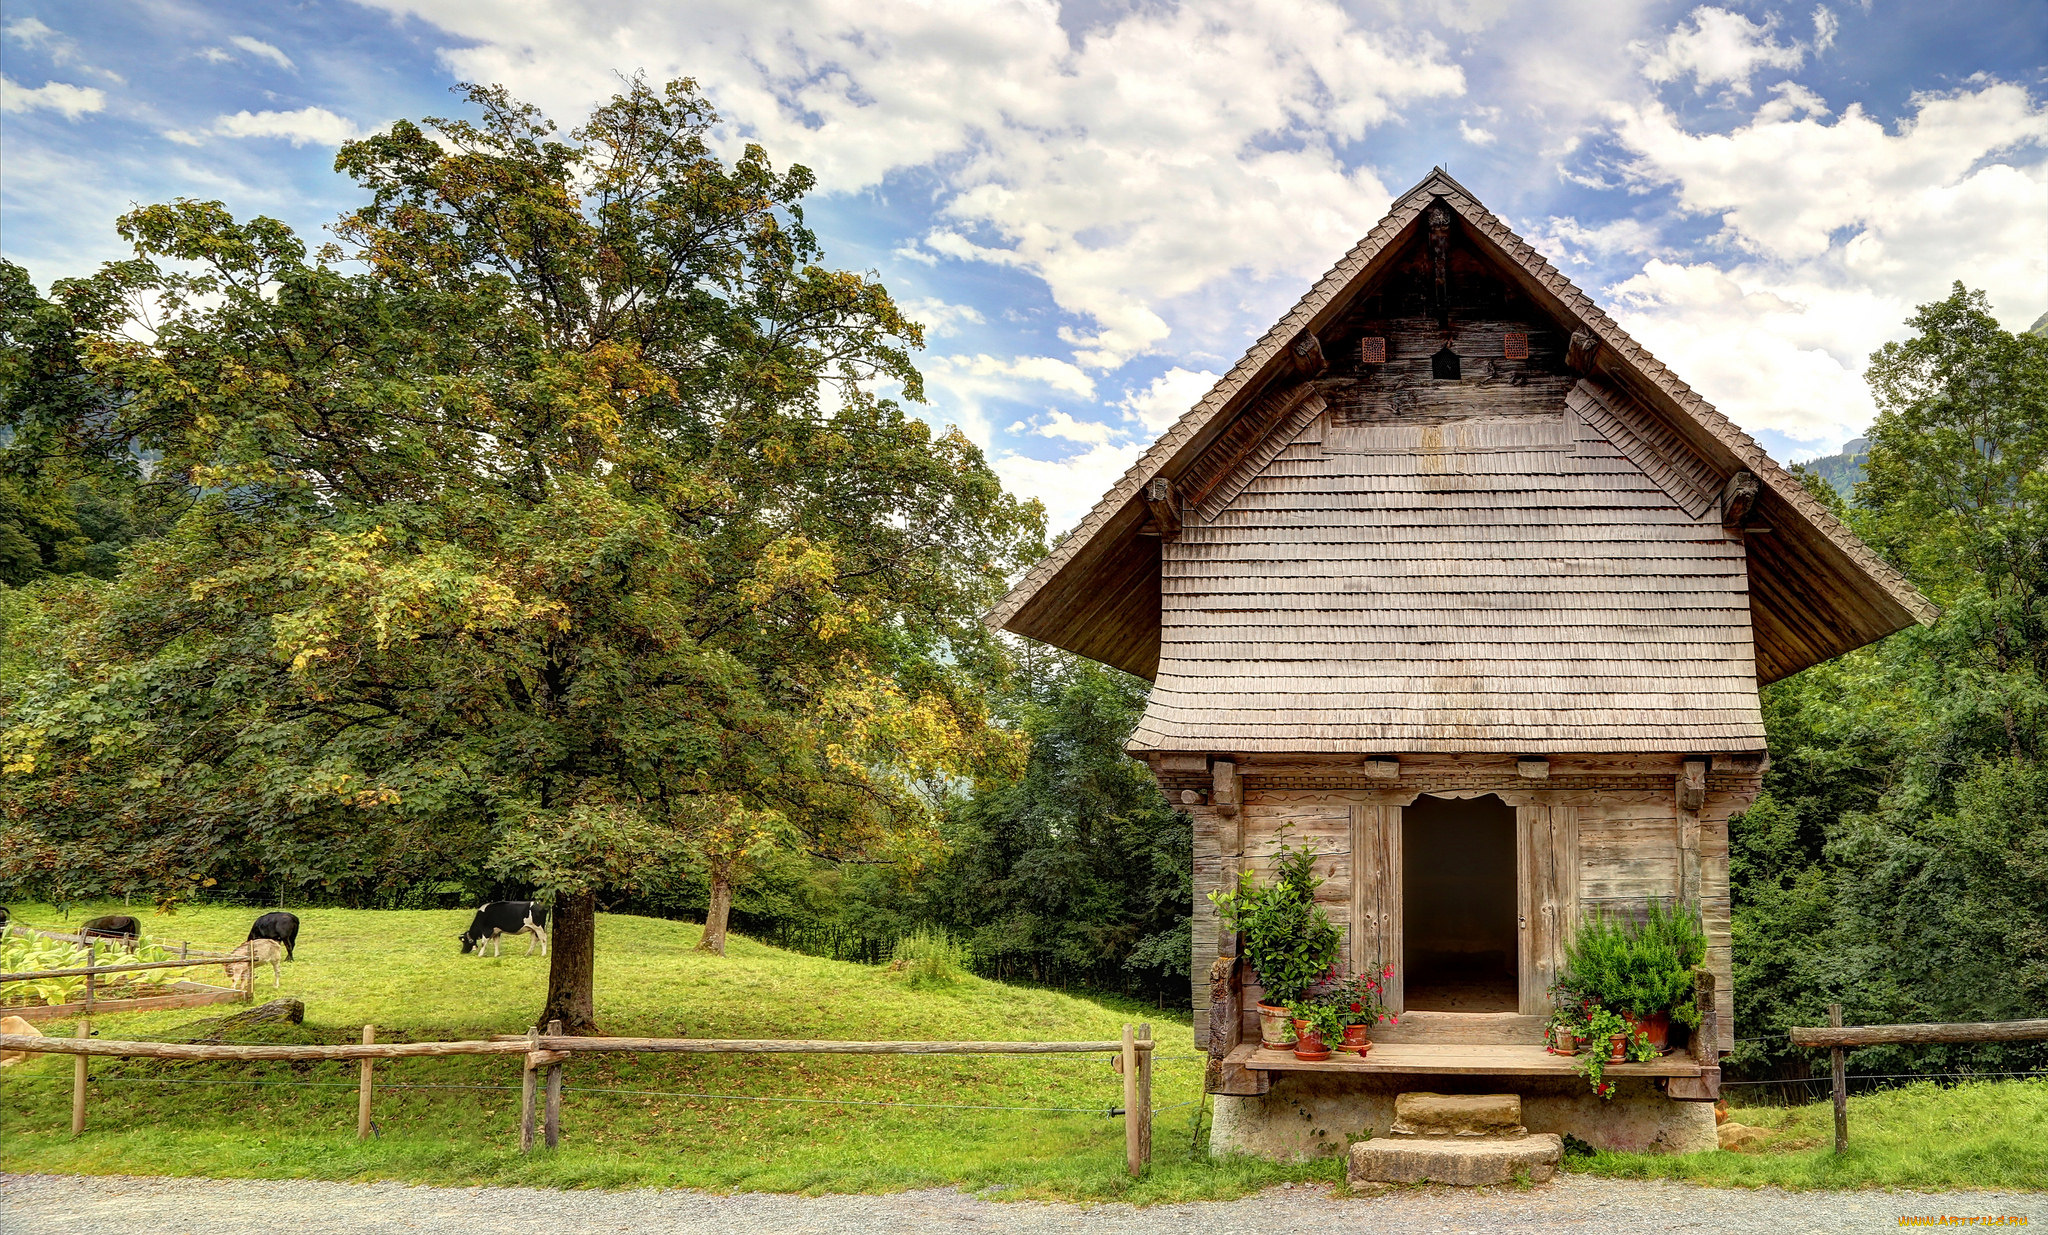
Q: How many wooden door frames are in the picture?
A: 1